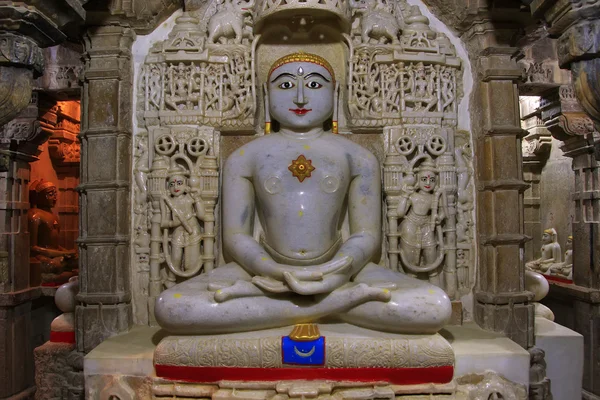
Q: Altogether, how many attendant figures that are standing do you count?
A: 2